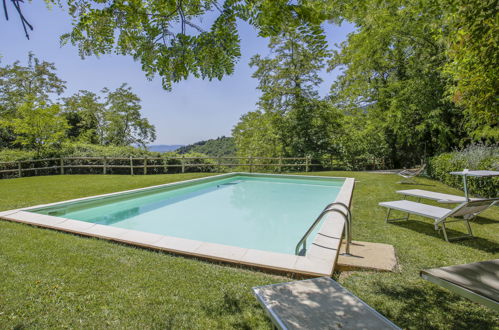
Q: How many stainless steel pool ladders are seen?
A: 1